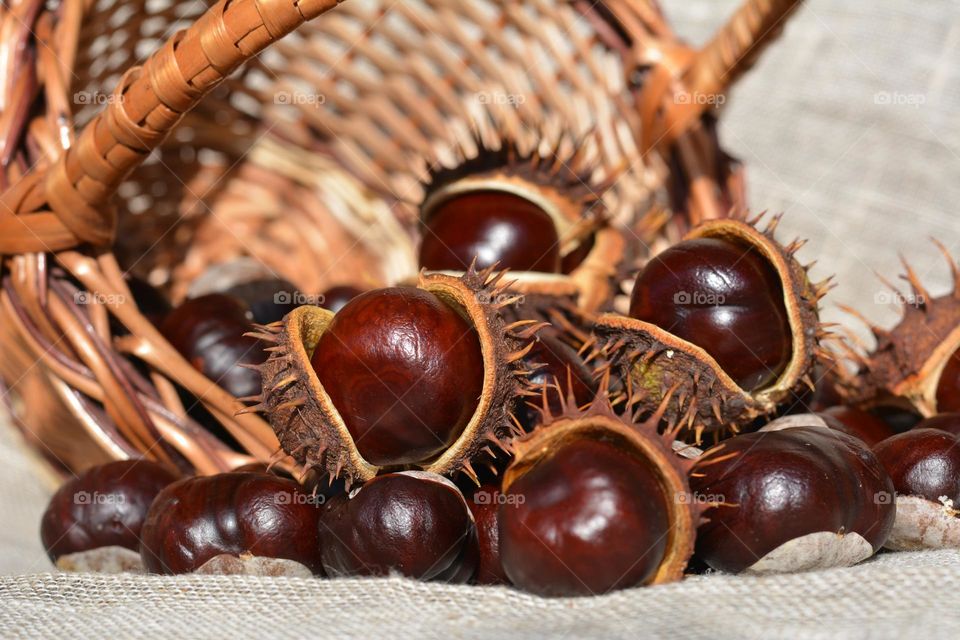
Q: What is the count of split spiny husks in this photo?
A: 5